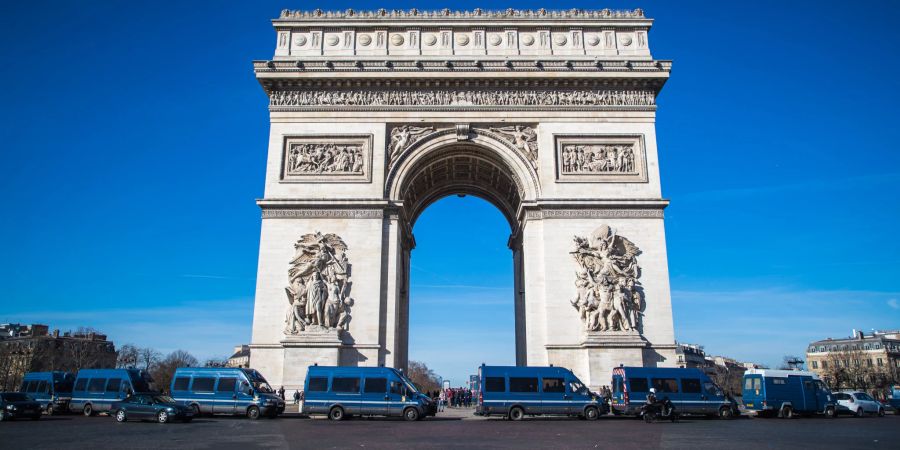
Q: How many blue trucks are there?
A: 7